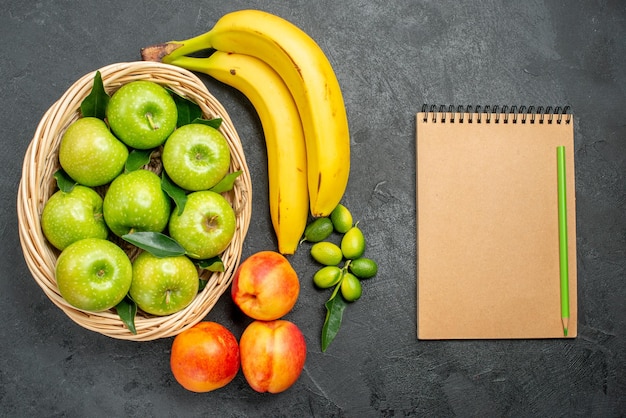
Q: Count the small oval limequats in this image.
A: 7